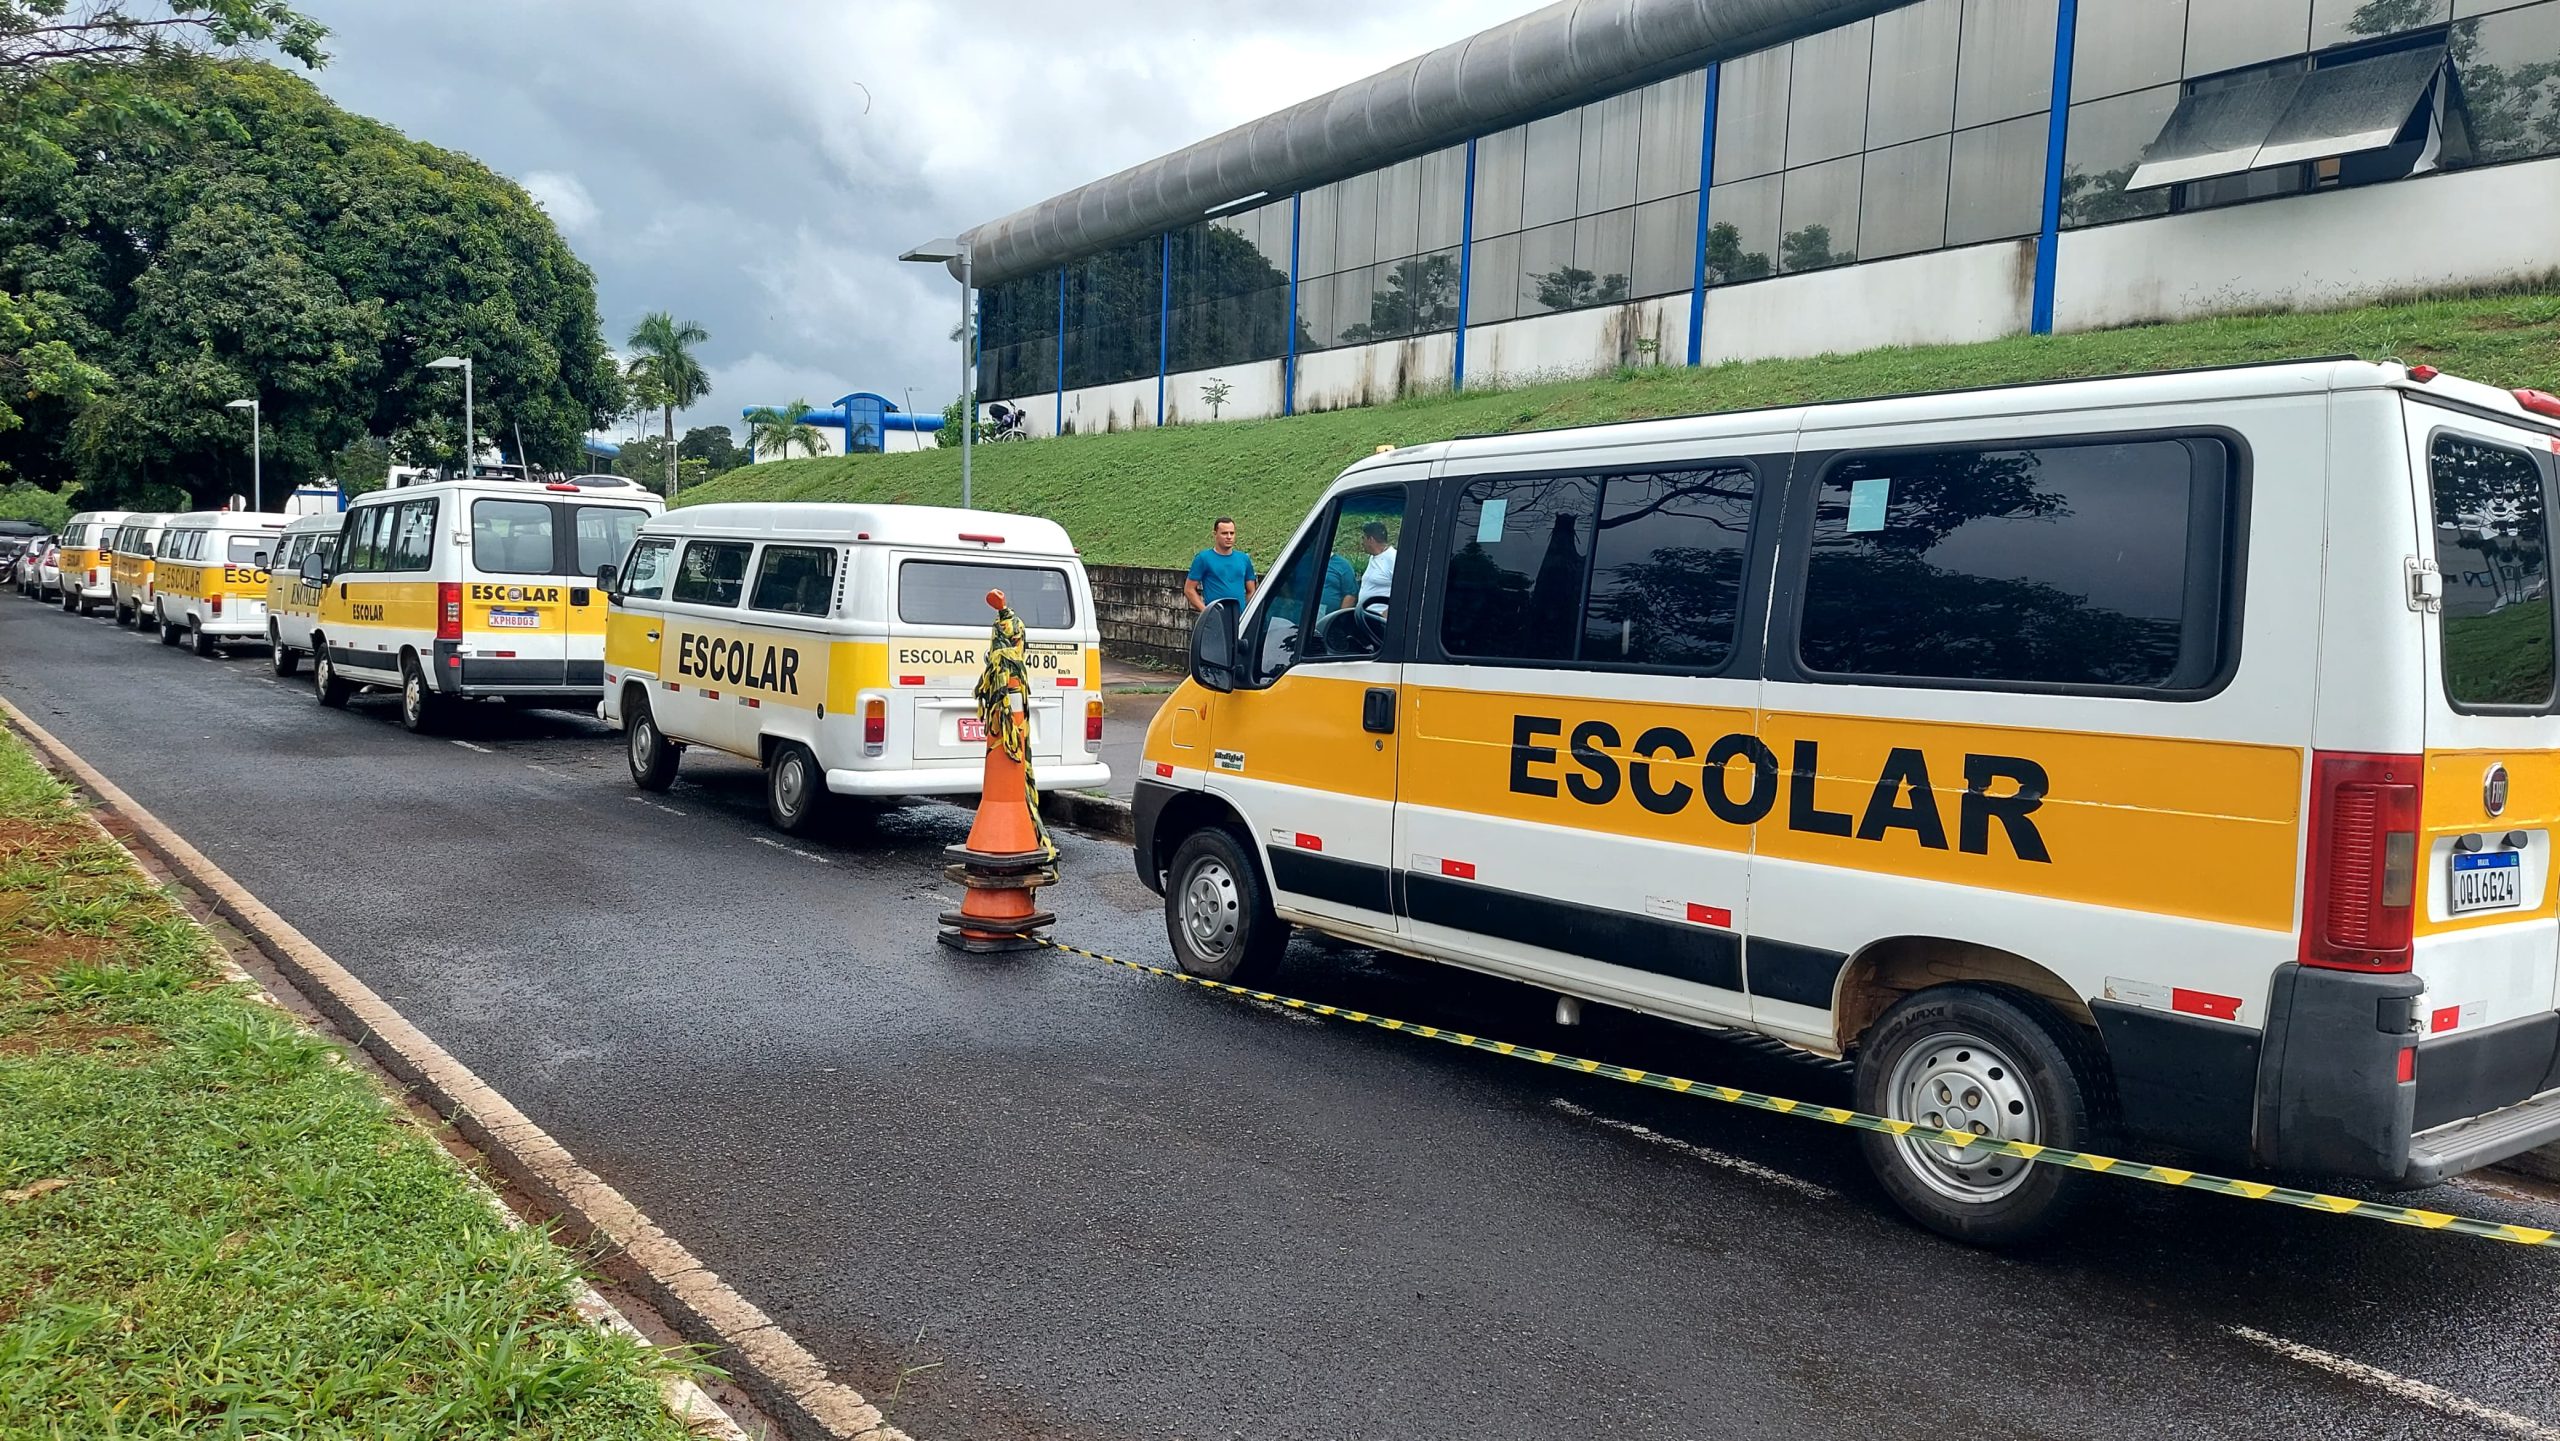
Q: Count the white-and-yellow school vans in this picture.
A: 7